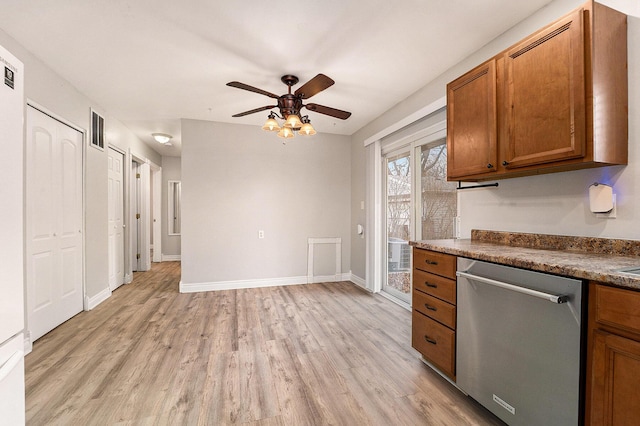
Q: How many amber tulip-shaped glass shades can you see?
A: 4